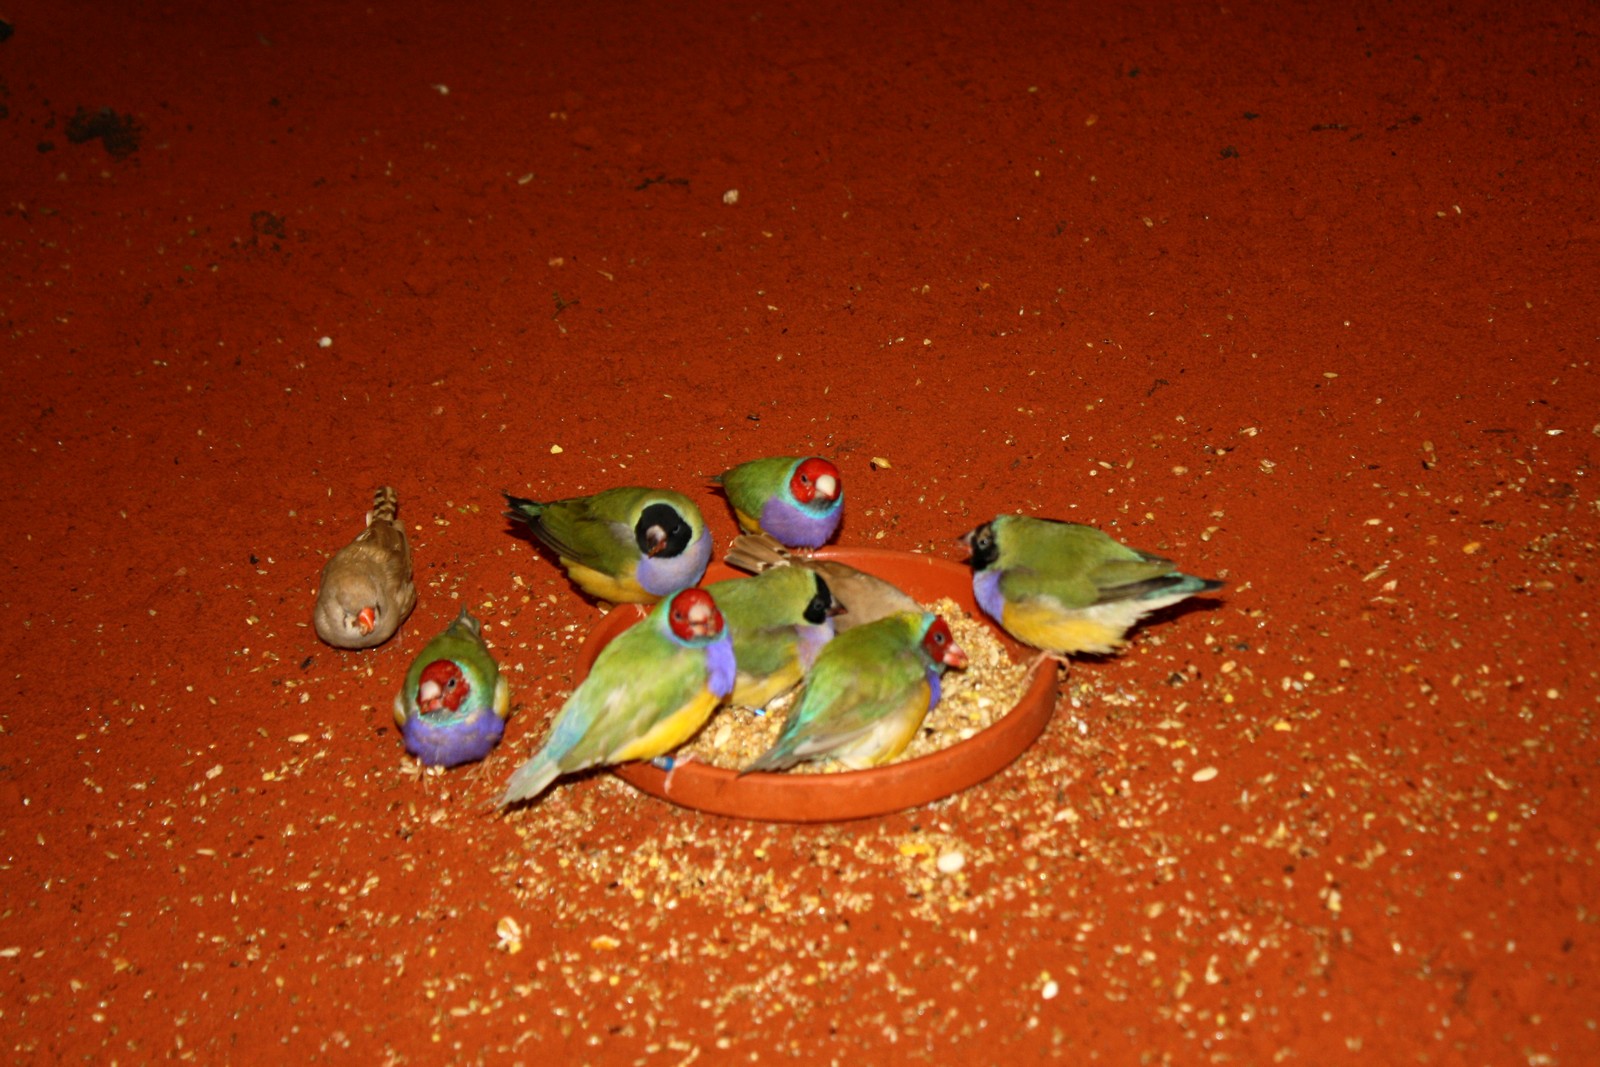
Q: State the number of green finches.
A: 7